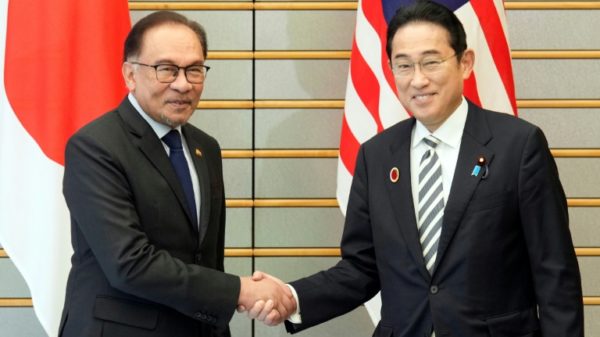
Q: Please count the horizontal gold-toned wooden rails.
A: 7